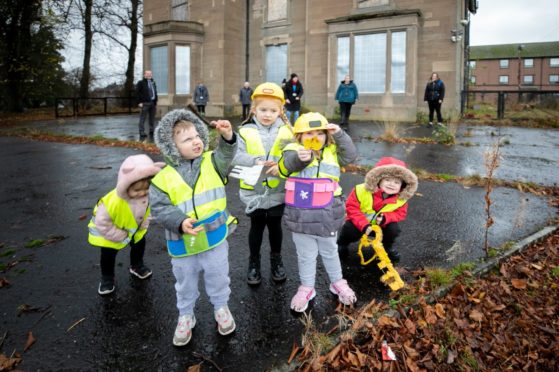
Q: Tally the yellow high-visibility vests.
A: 5